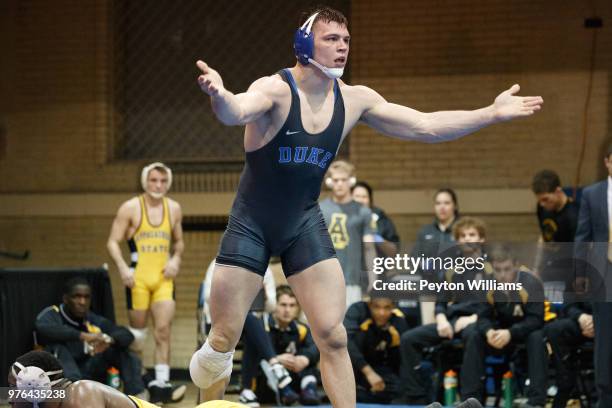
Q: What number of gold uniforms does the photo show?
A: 2